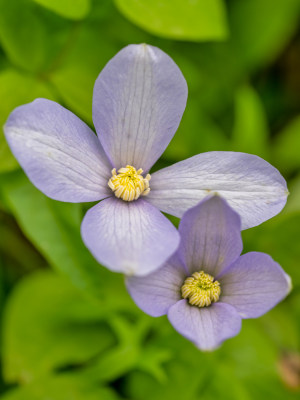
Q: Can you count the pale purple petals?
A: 8